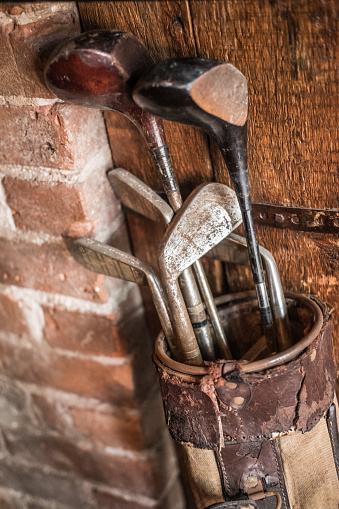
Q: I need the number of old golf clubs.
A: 6